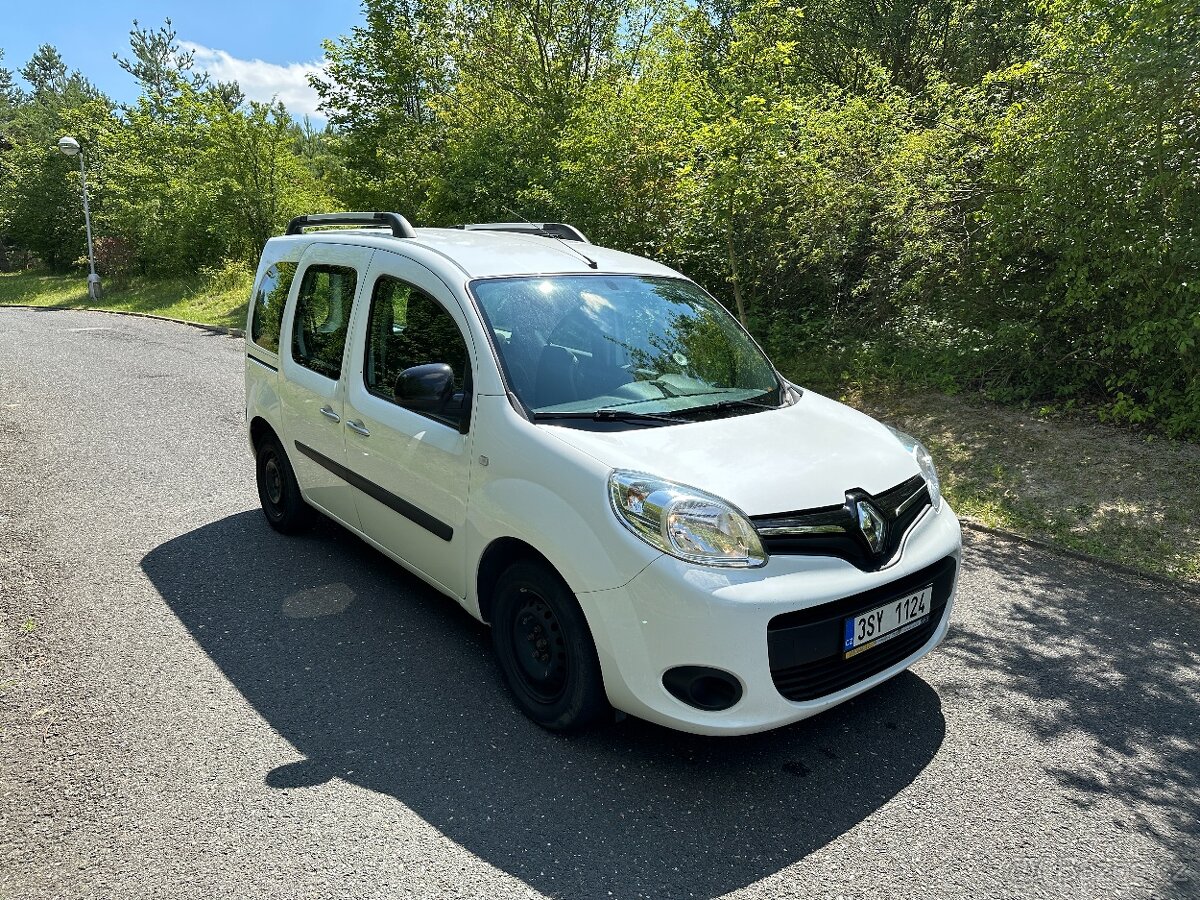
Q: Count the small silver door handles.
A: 2